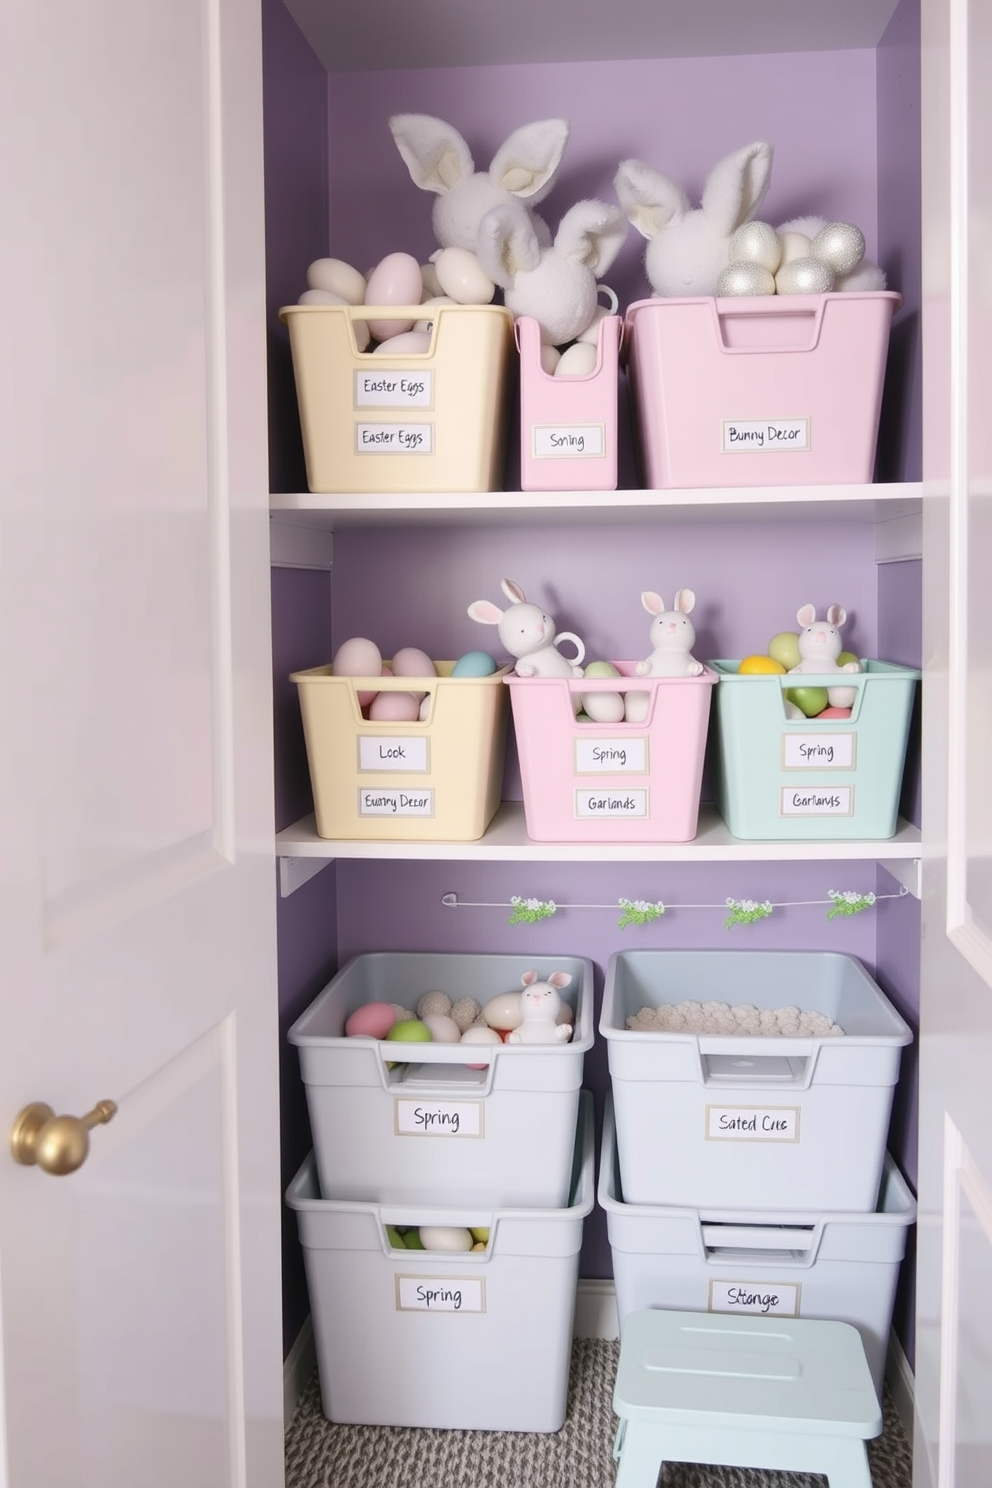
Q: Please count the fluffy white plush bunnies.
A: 3